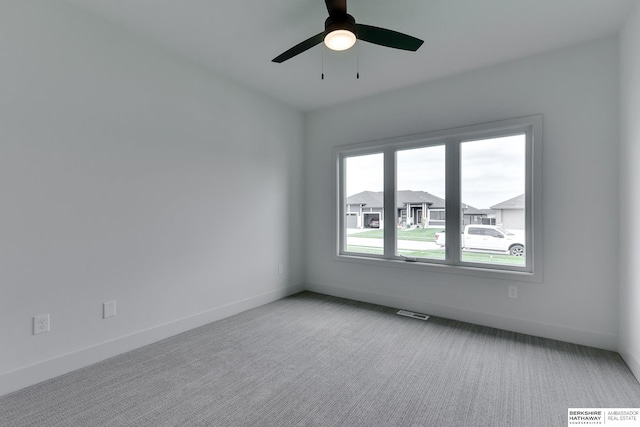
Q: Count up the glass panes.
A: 3